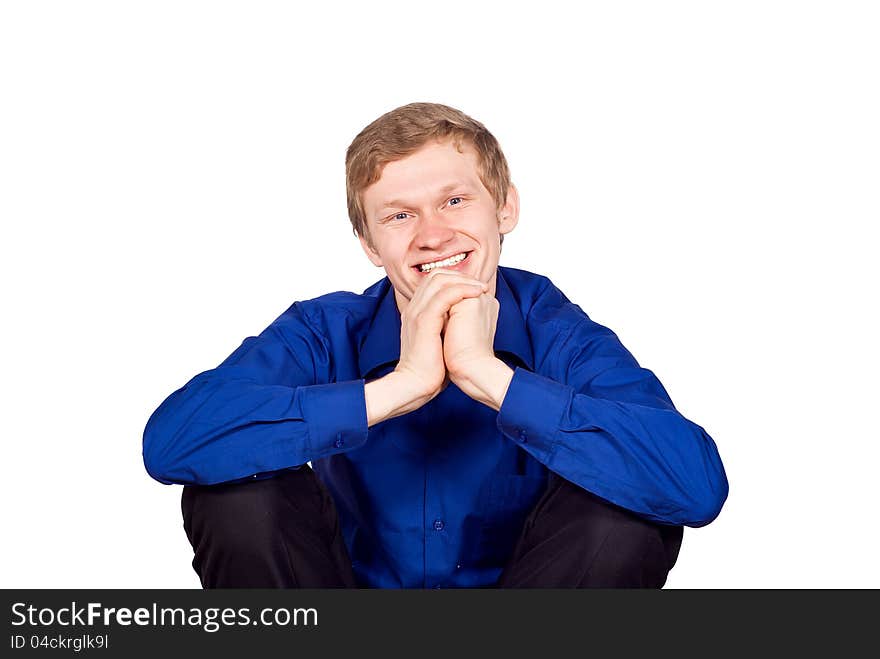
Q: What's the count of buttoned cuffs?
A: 2